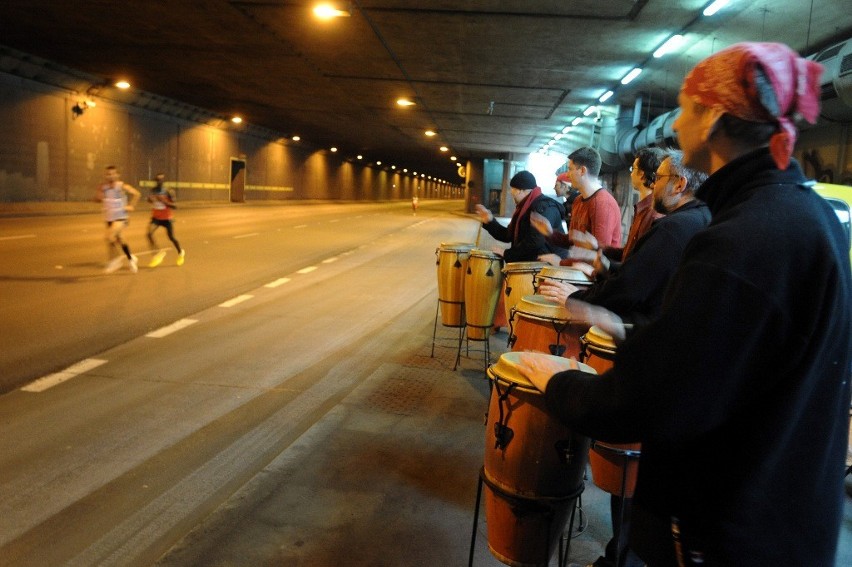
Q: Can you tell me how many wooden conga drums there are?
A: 7